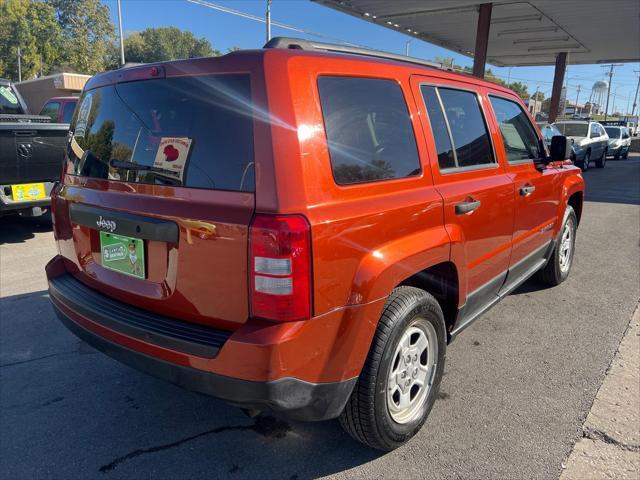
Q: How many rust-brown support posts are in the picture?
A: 2